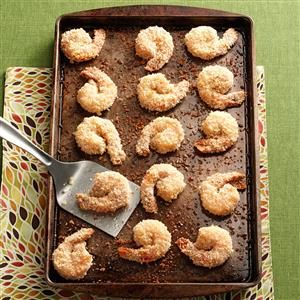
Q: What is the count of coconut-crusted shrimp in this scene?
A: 15